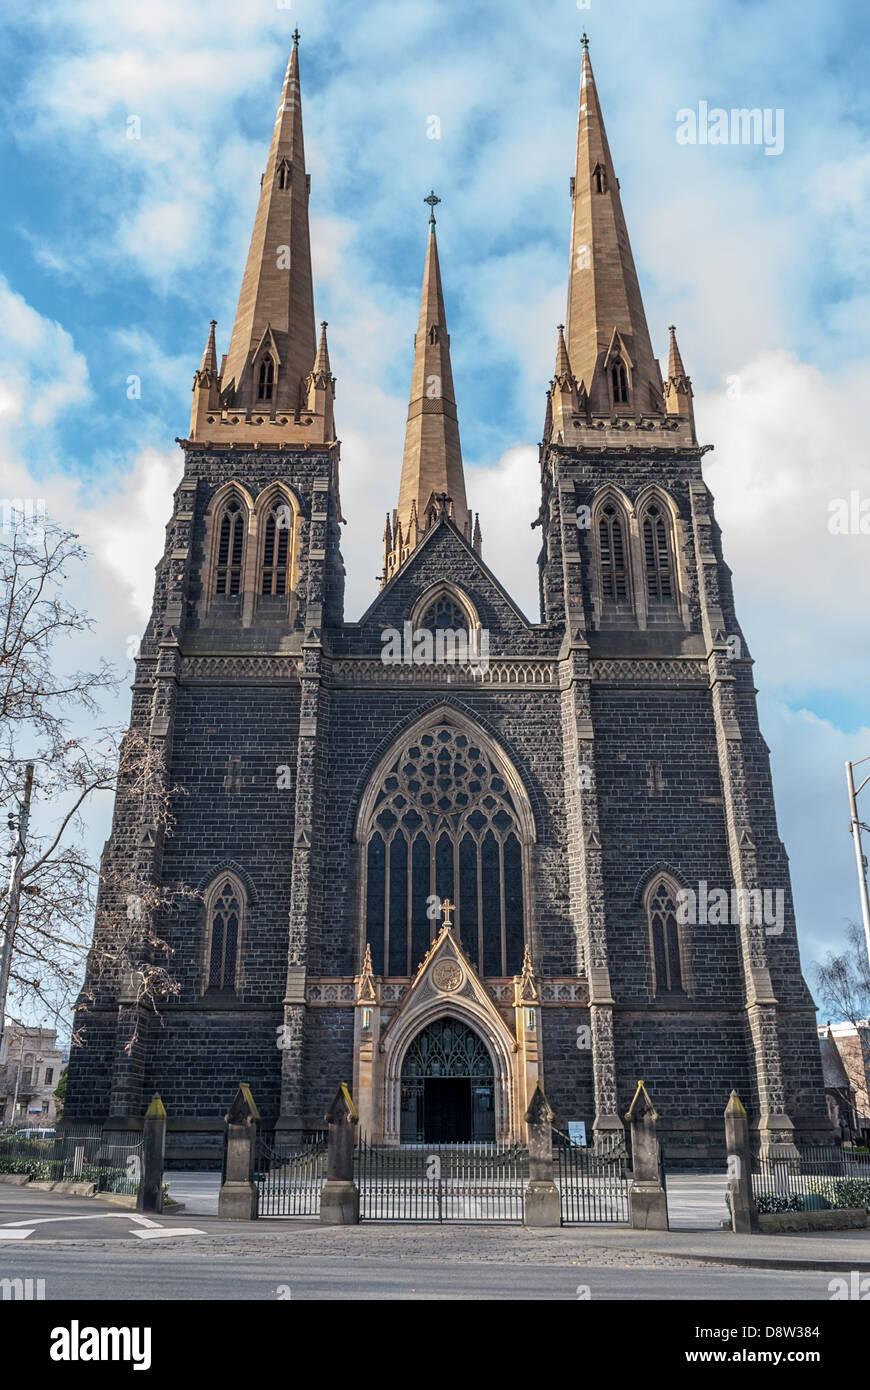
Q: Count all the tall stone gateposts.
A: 6